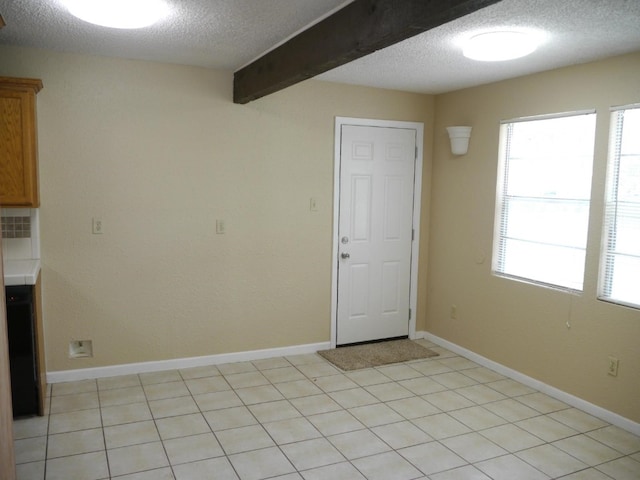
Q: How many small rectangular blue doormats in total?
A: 0